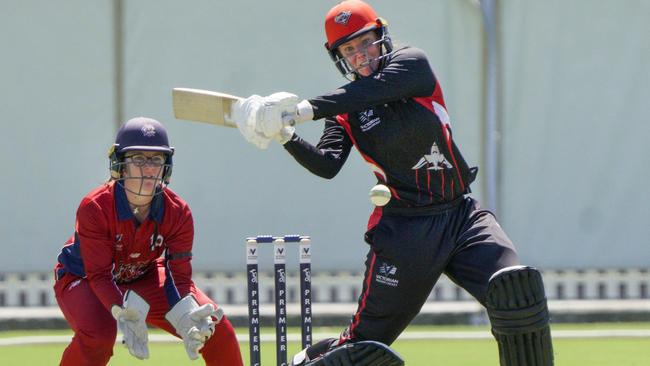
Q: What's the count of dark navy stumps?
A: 3